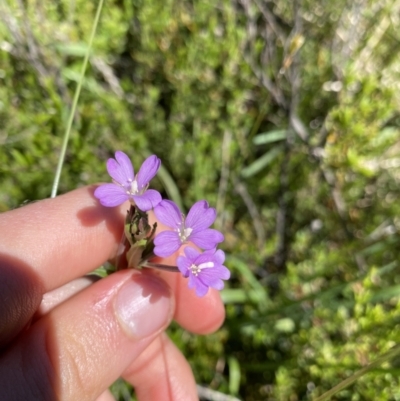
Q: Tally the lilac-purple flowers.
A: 3